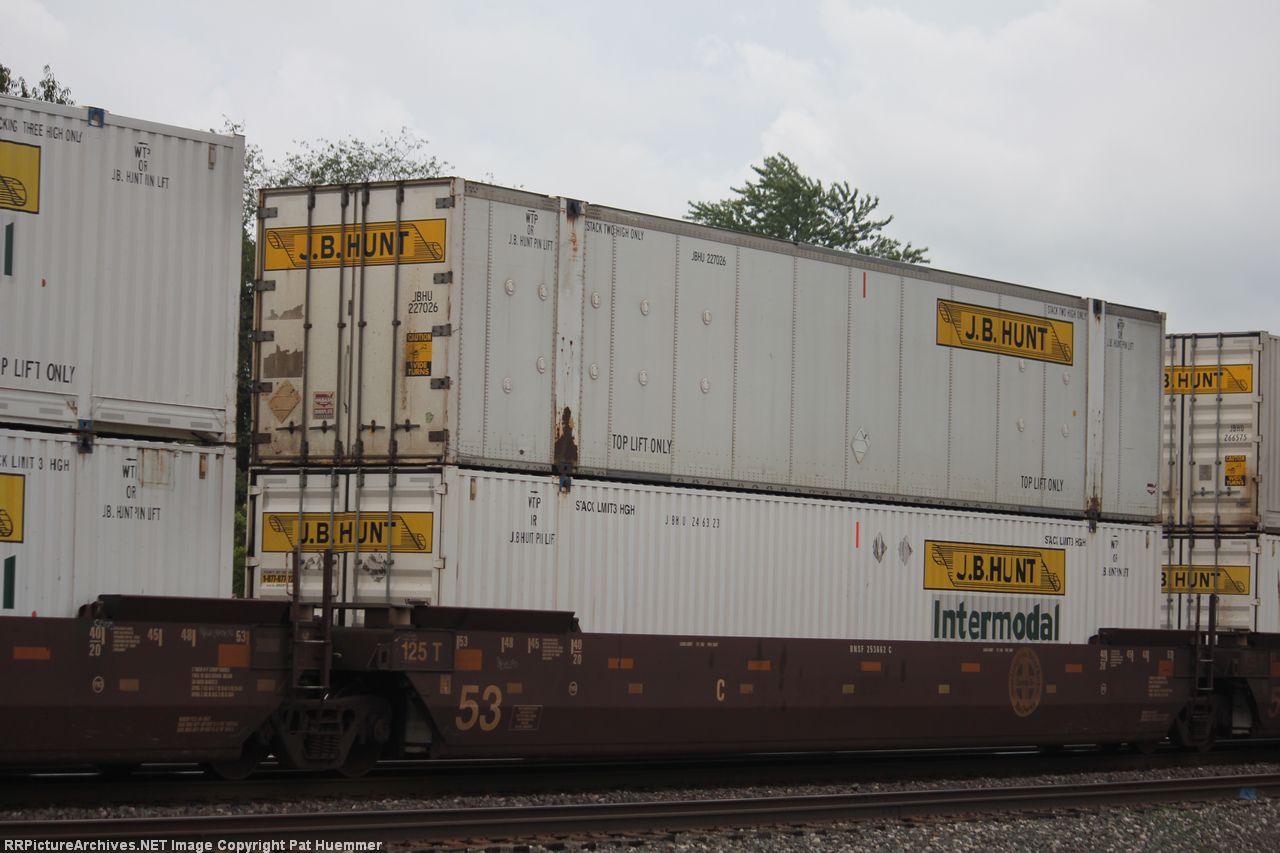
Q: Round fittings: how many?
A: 14